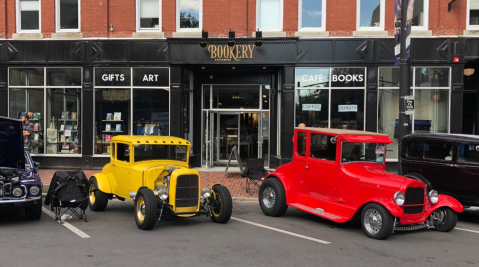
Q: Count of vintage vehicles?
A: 4